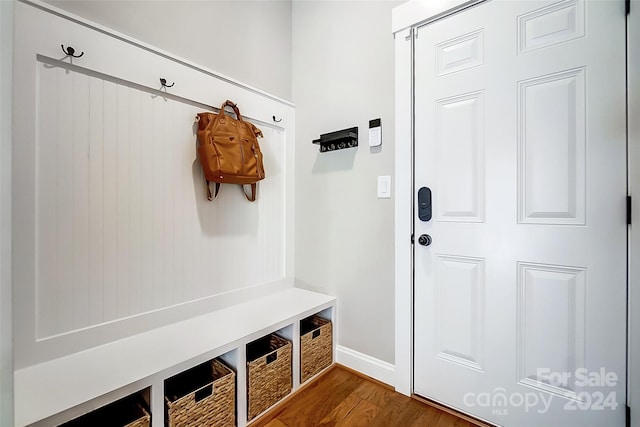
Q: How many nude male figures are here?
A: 0